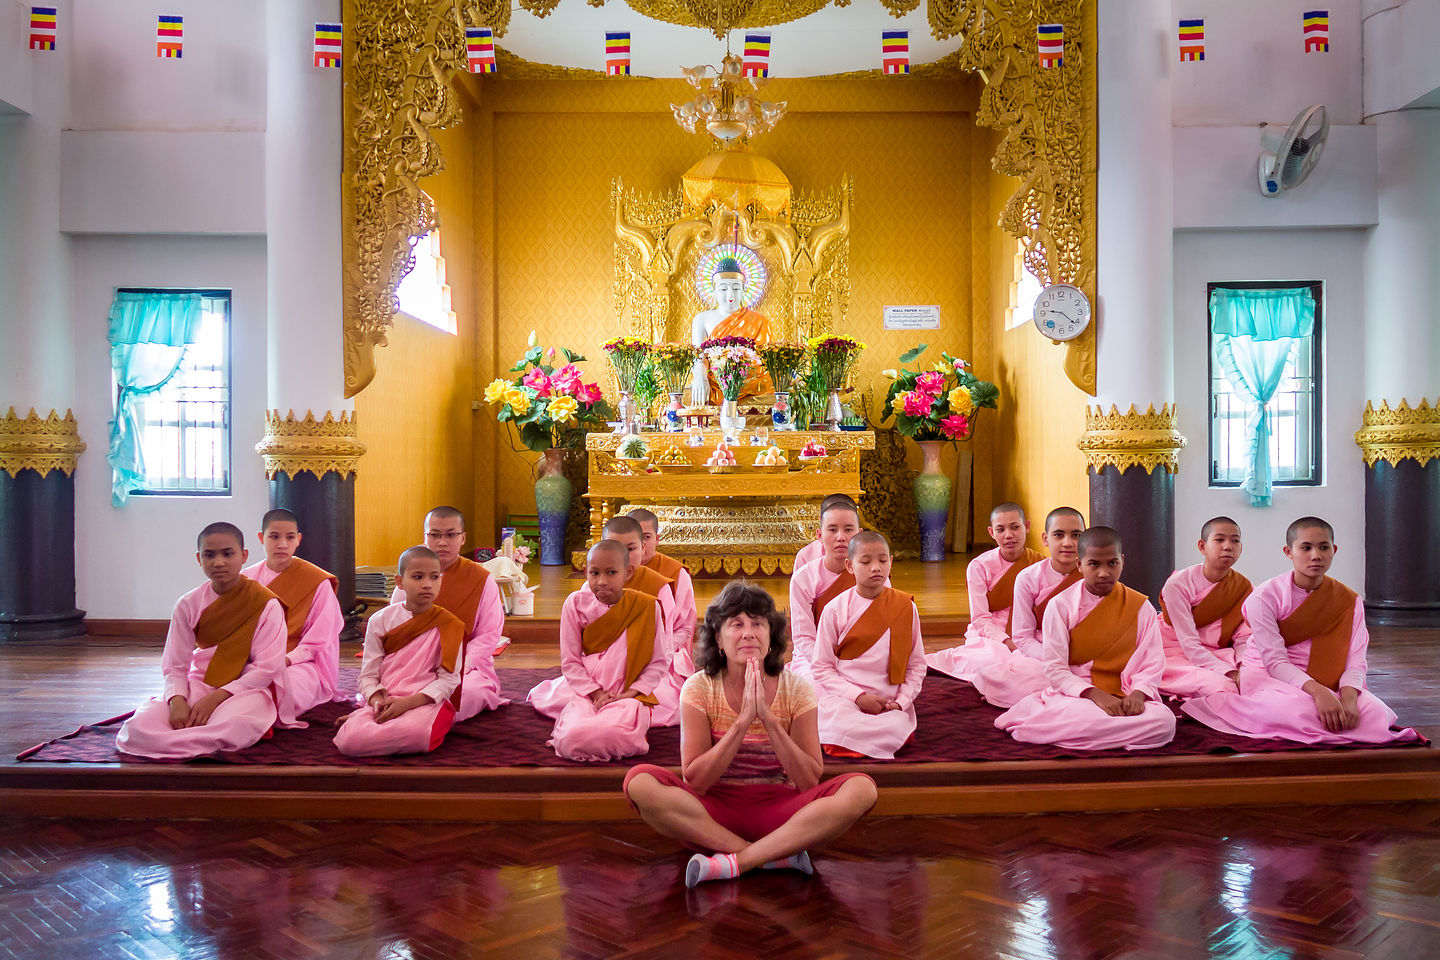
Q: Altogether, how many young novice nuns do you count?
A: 15